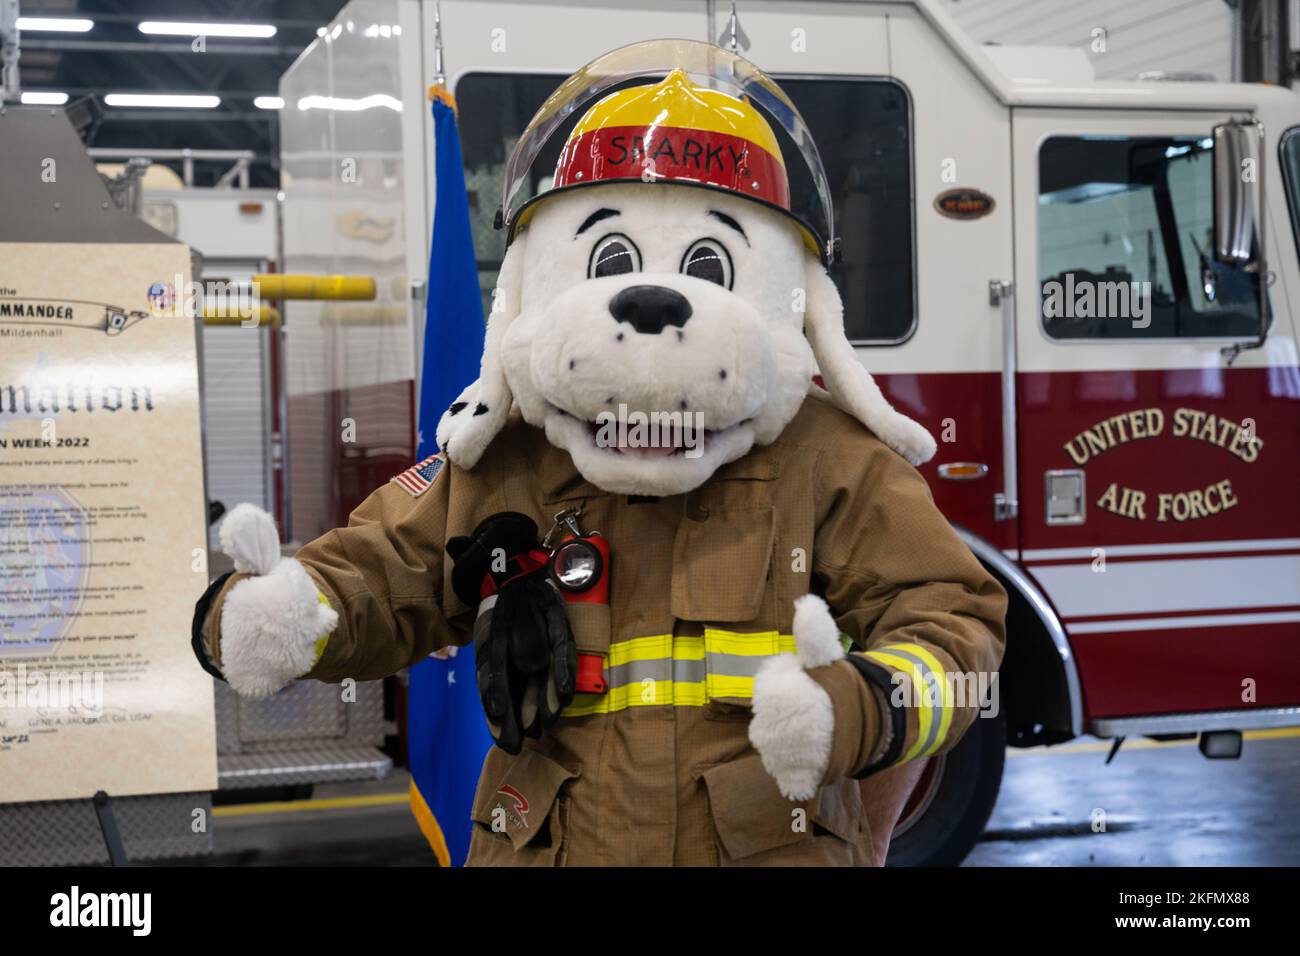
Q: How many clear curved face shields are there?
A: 1